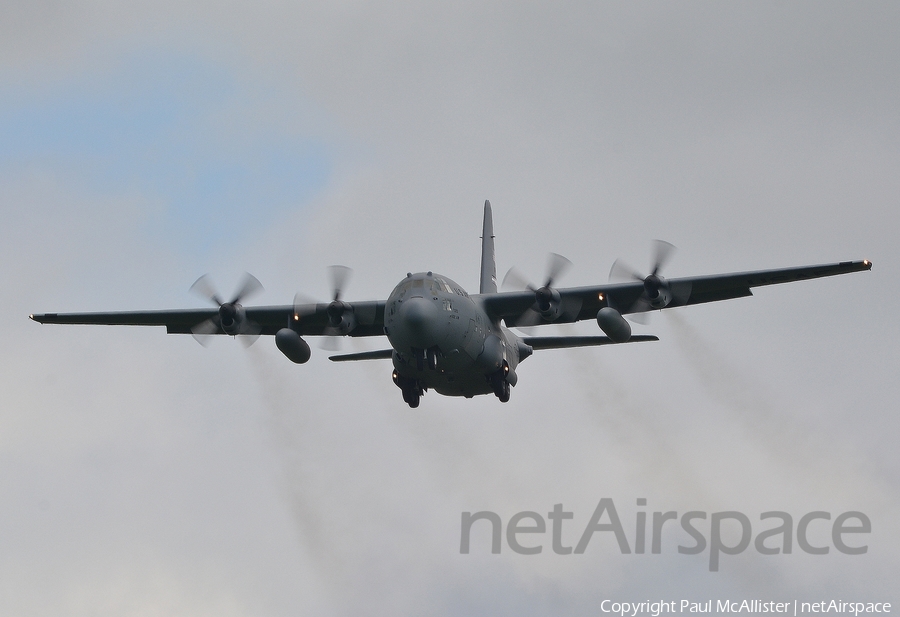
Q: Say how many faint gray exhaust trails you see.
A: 4